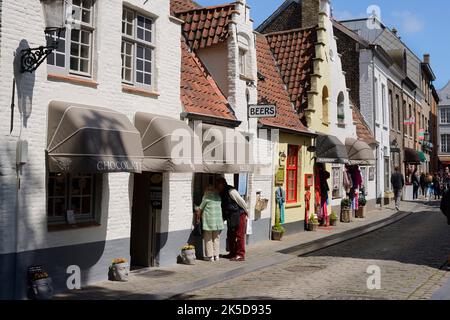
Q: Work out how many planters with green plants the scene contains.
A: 5